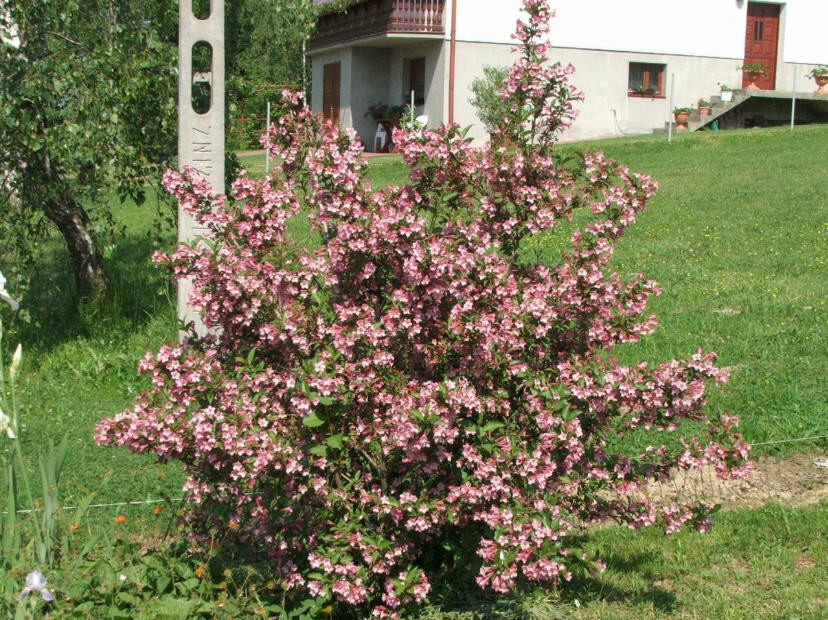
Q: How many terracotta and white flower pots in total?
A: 5